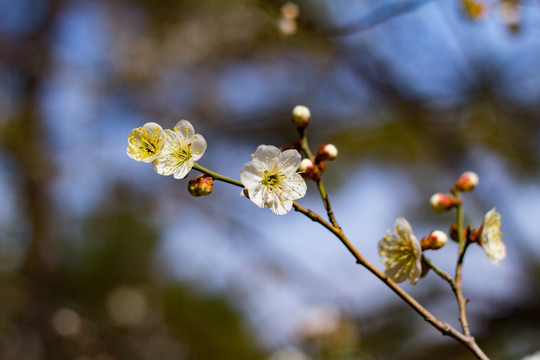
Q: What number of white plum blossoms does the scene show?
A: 5